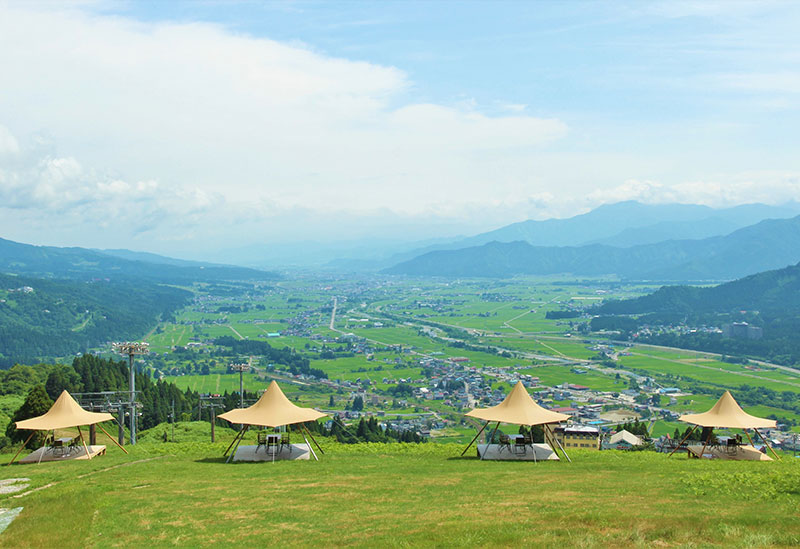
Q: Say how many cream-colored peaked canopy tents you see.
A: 4